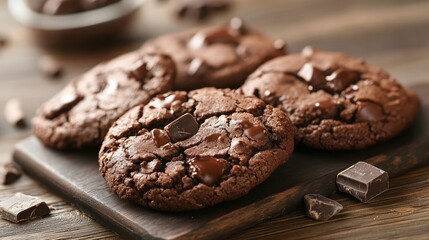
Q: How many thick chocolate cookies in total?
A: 4